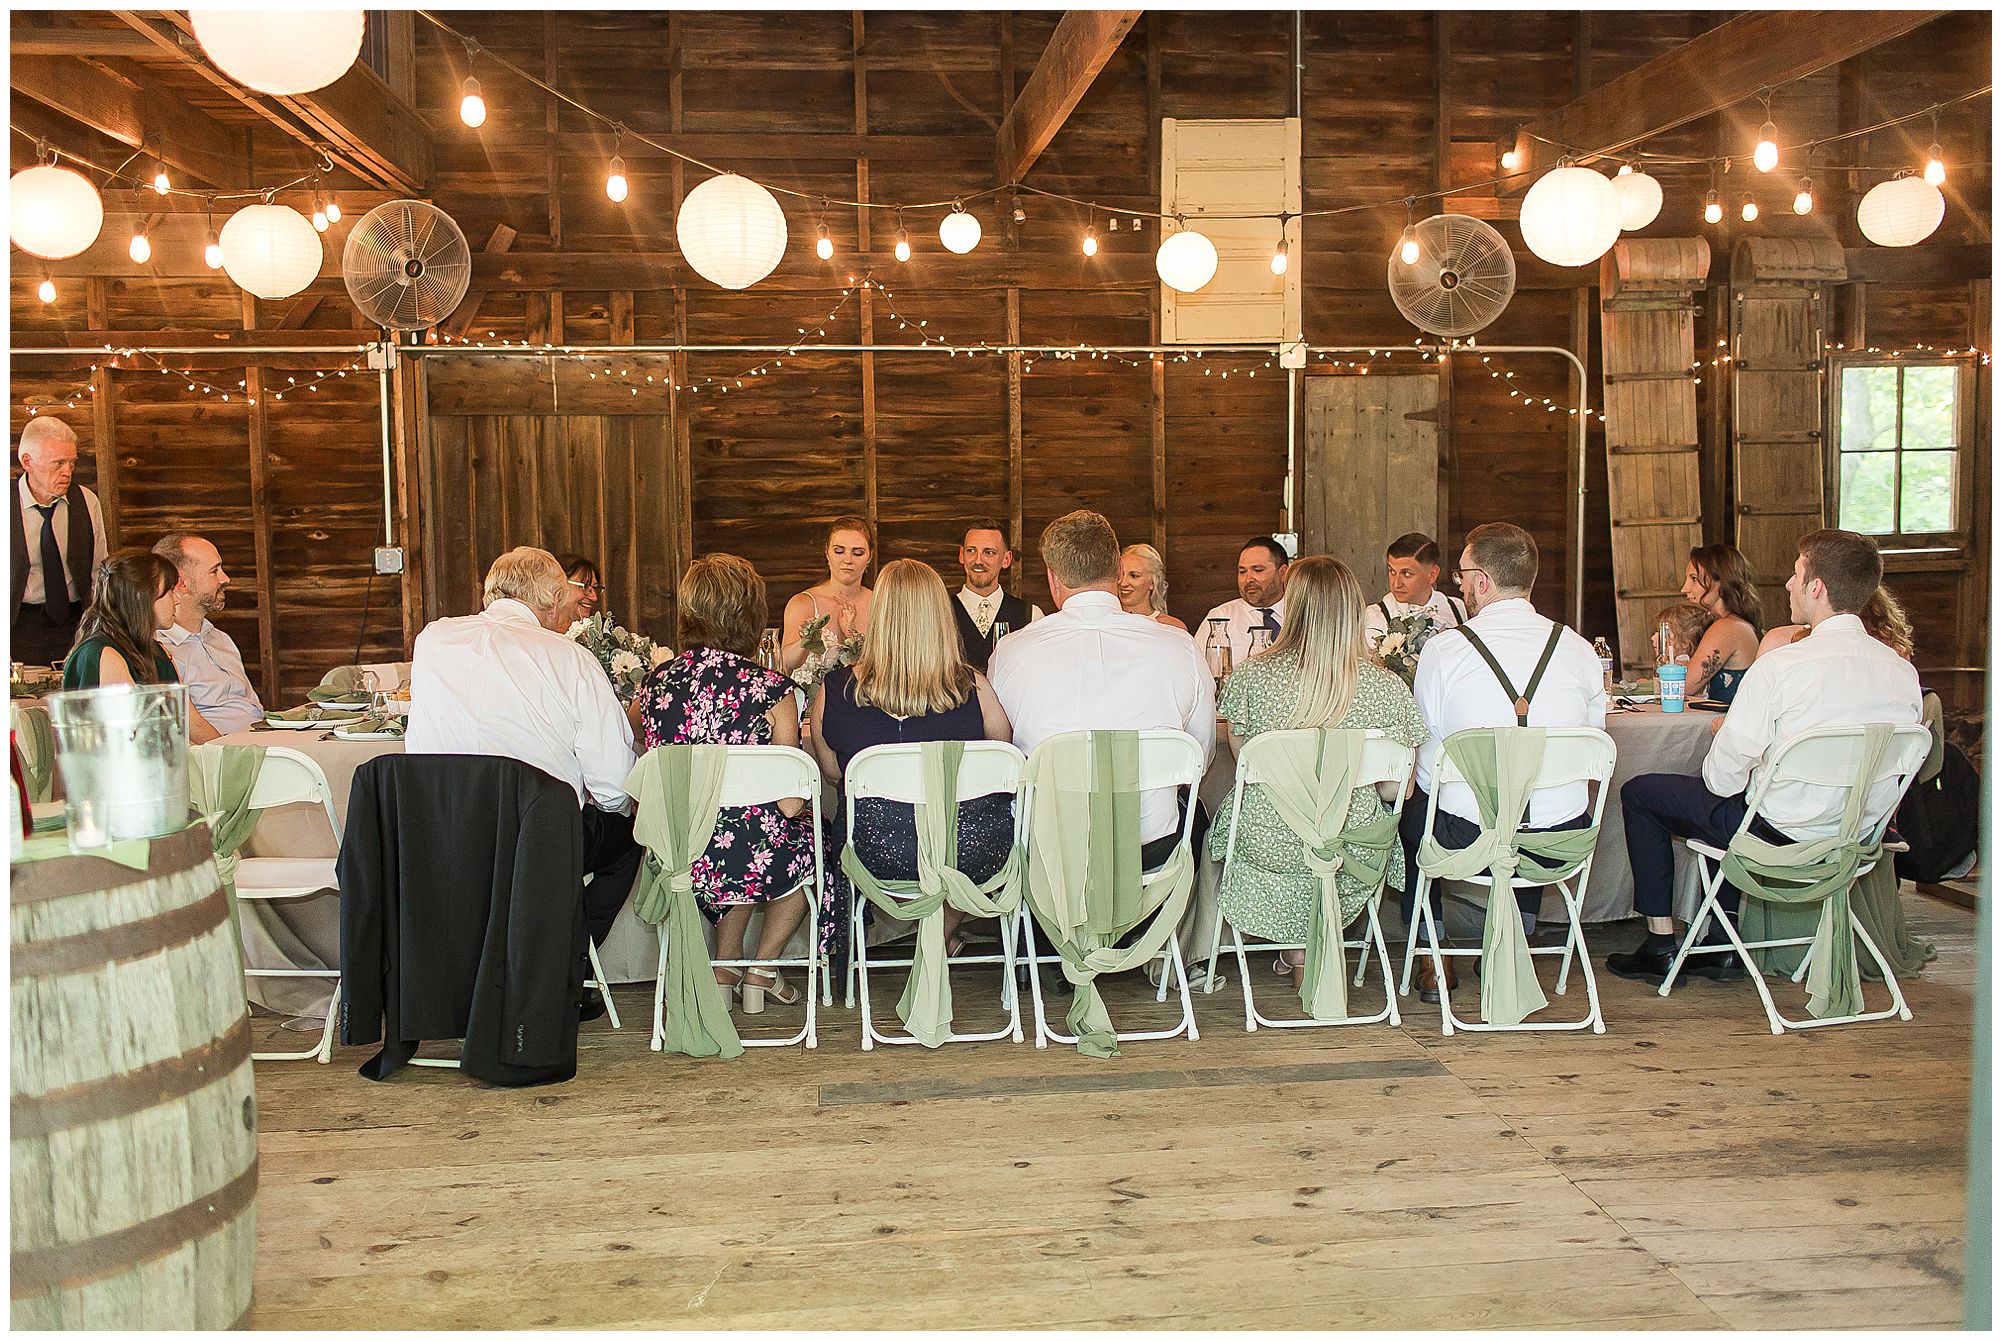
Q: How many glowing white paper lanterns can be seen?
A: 9